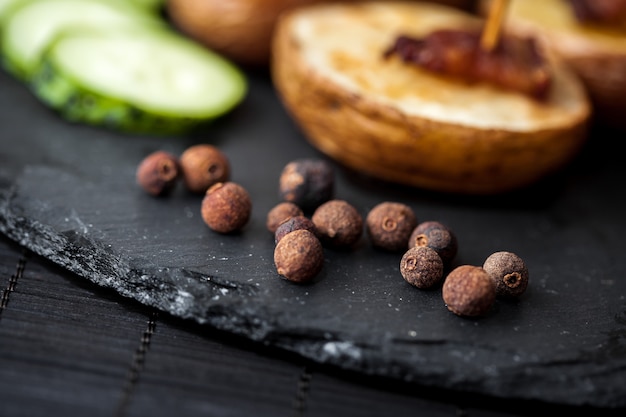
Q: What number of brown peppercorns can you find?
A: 13